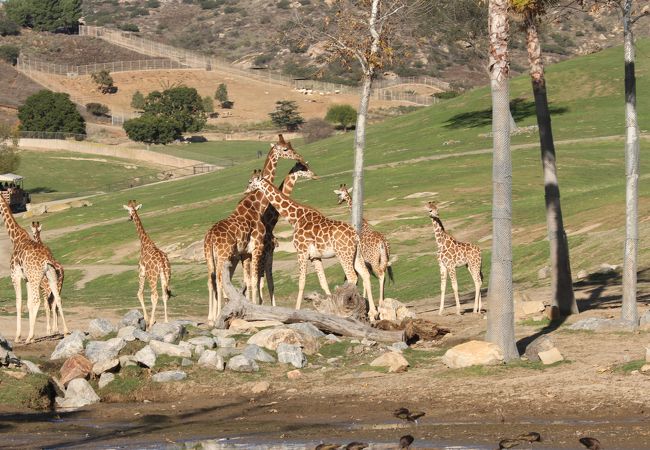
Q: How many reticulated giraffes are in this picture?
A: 8